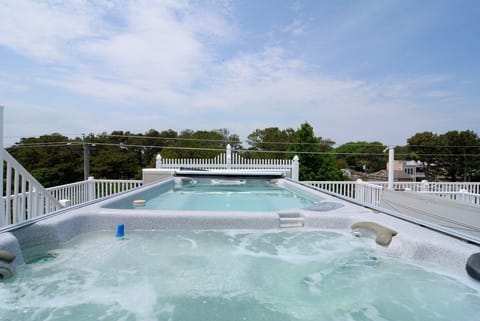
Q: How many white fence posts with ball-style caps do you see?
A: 3